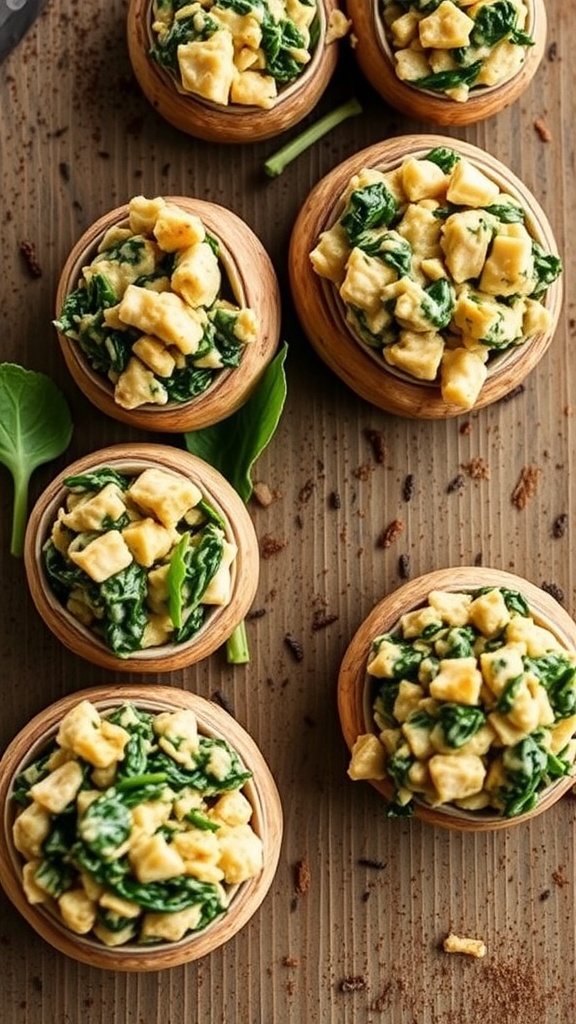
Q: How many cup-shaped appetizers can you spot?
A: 7